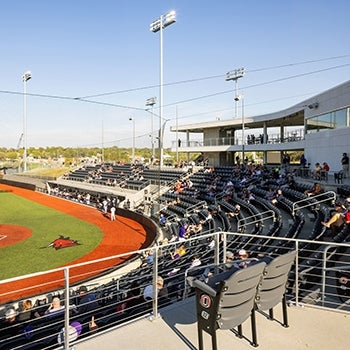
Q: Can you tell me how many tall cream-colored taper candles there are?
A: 0